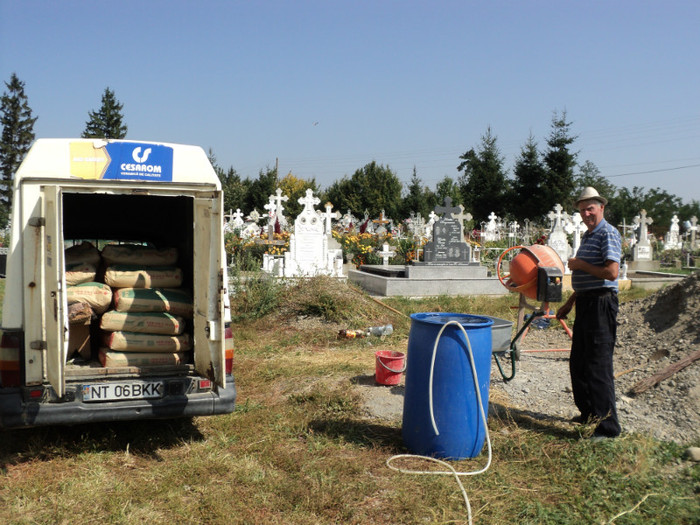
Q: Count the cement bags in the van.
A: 9